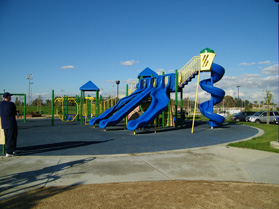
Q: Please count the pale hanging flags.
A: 0